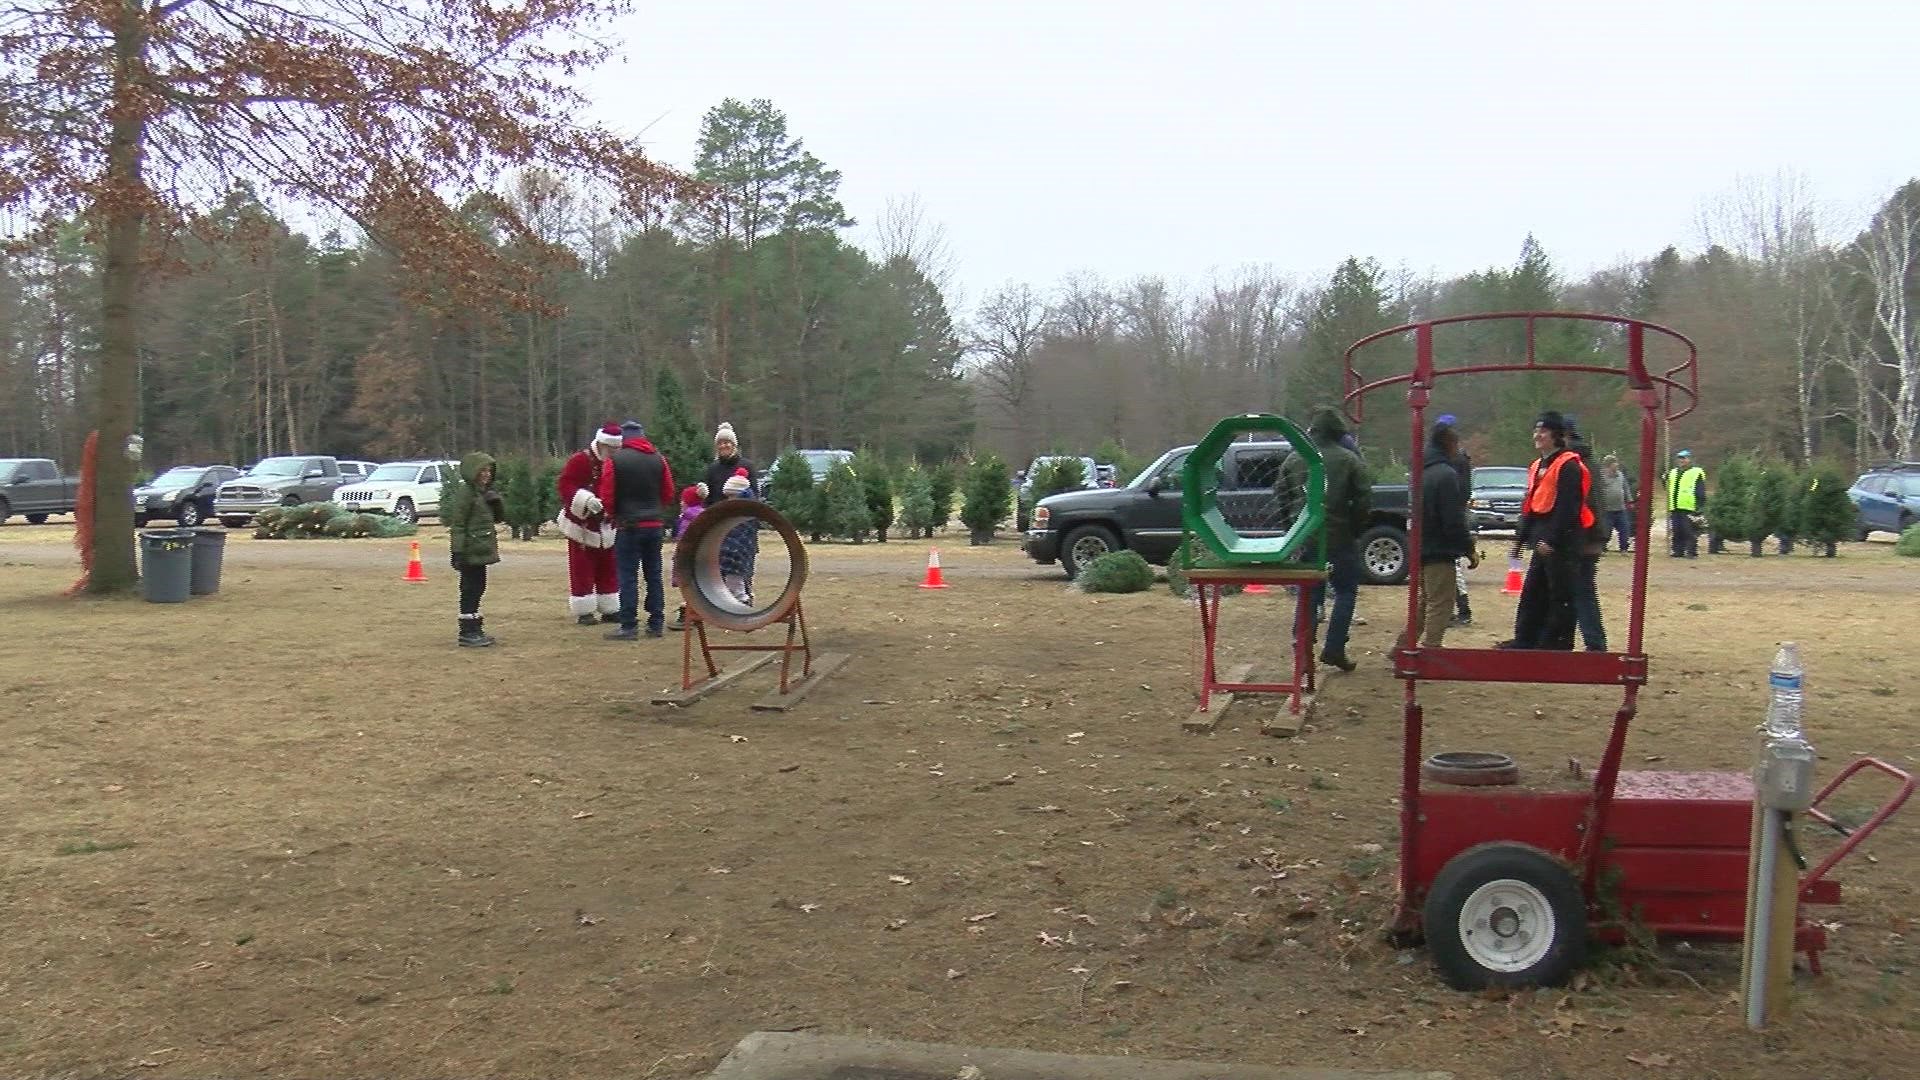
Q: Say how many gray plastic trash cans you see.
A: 2